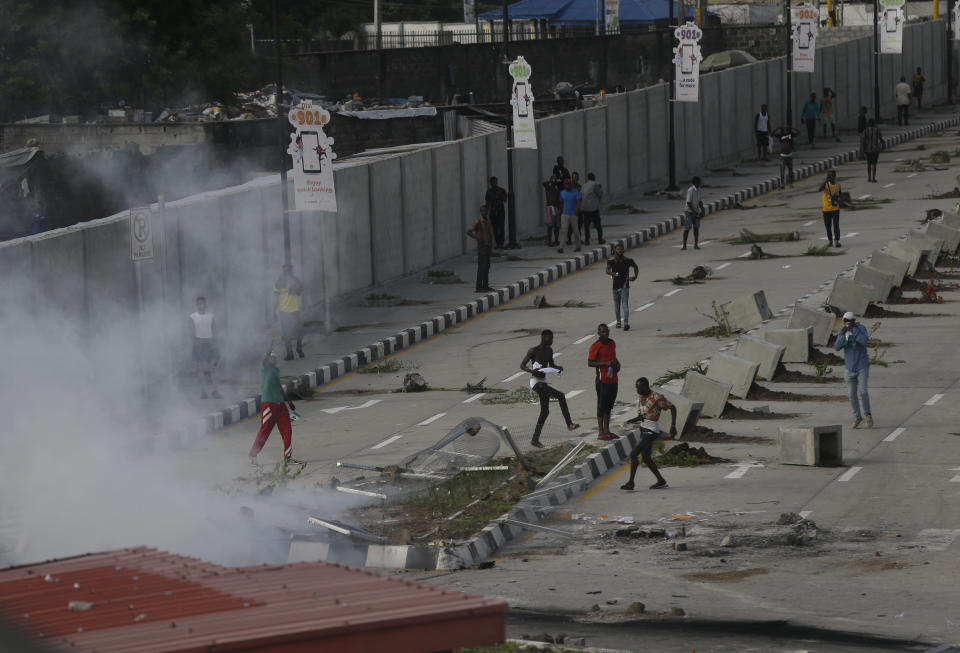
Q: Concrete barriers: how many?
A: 15